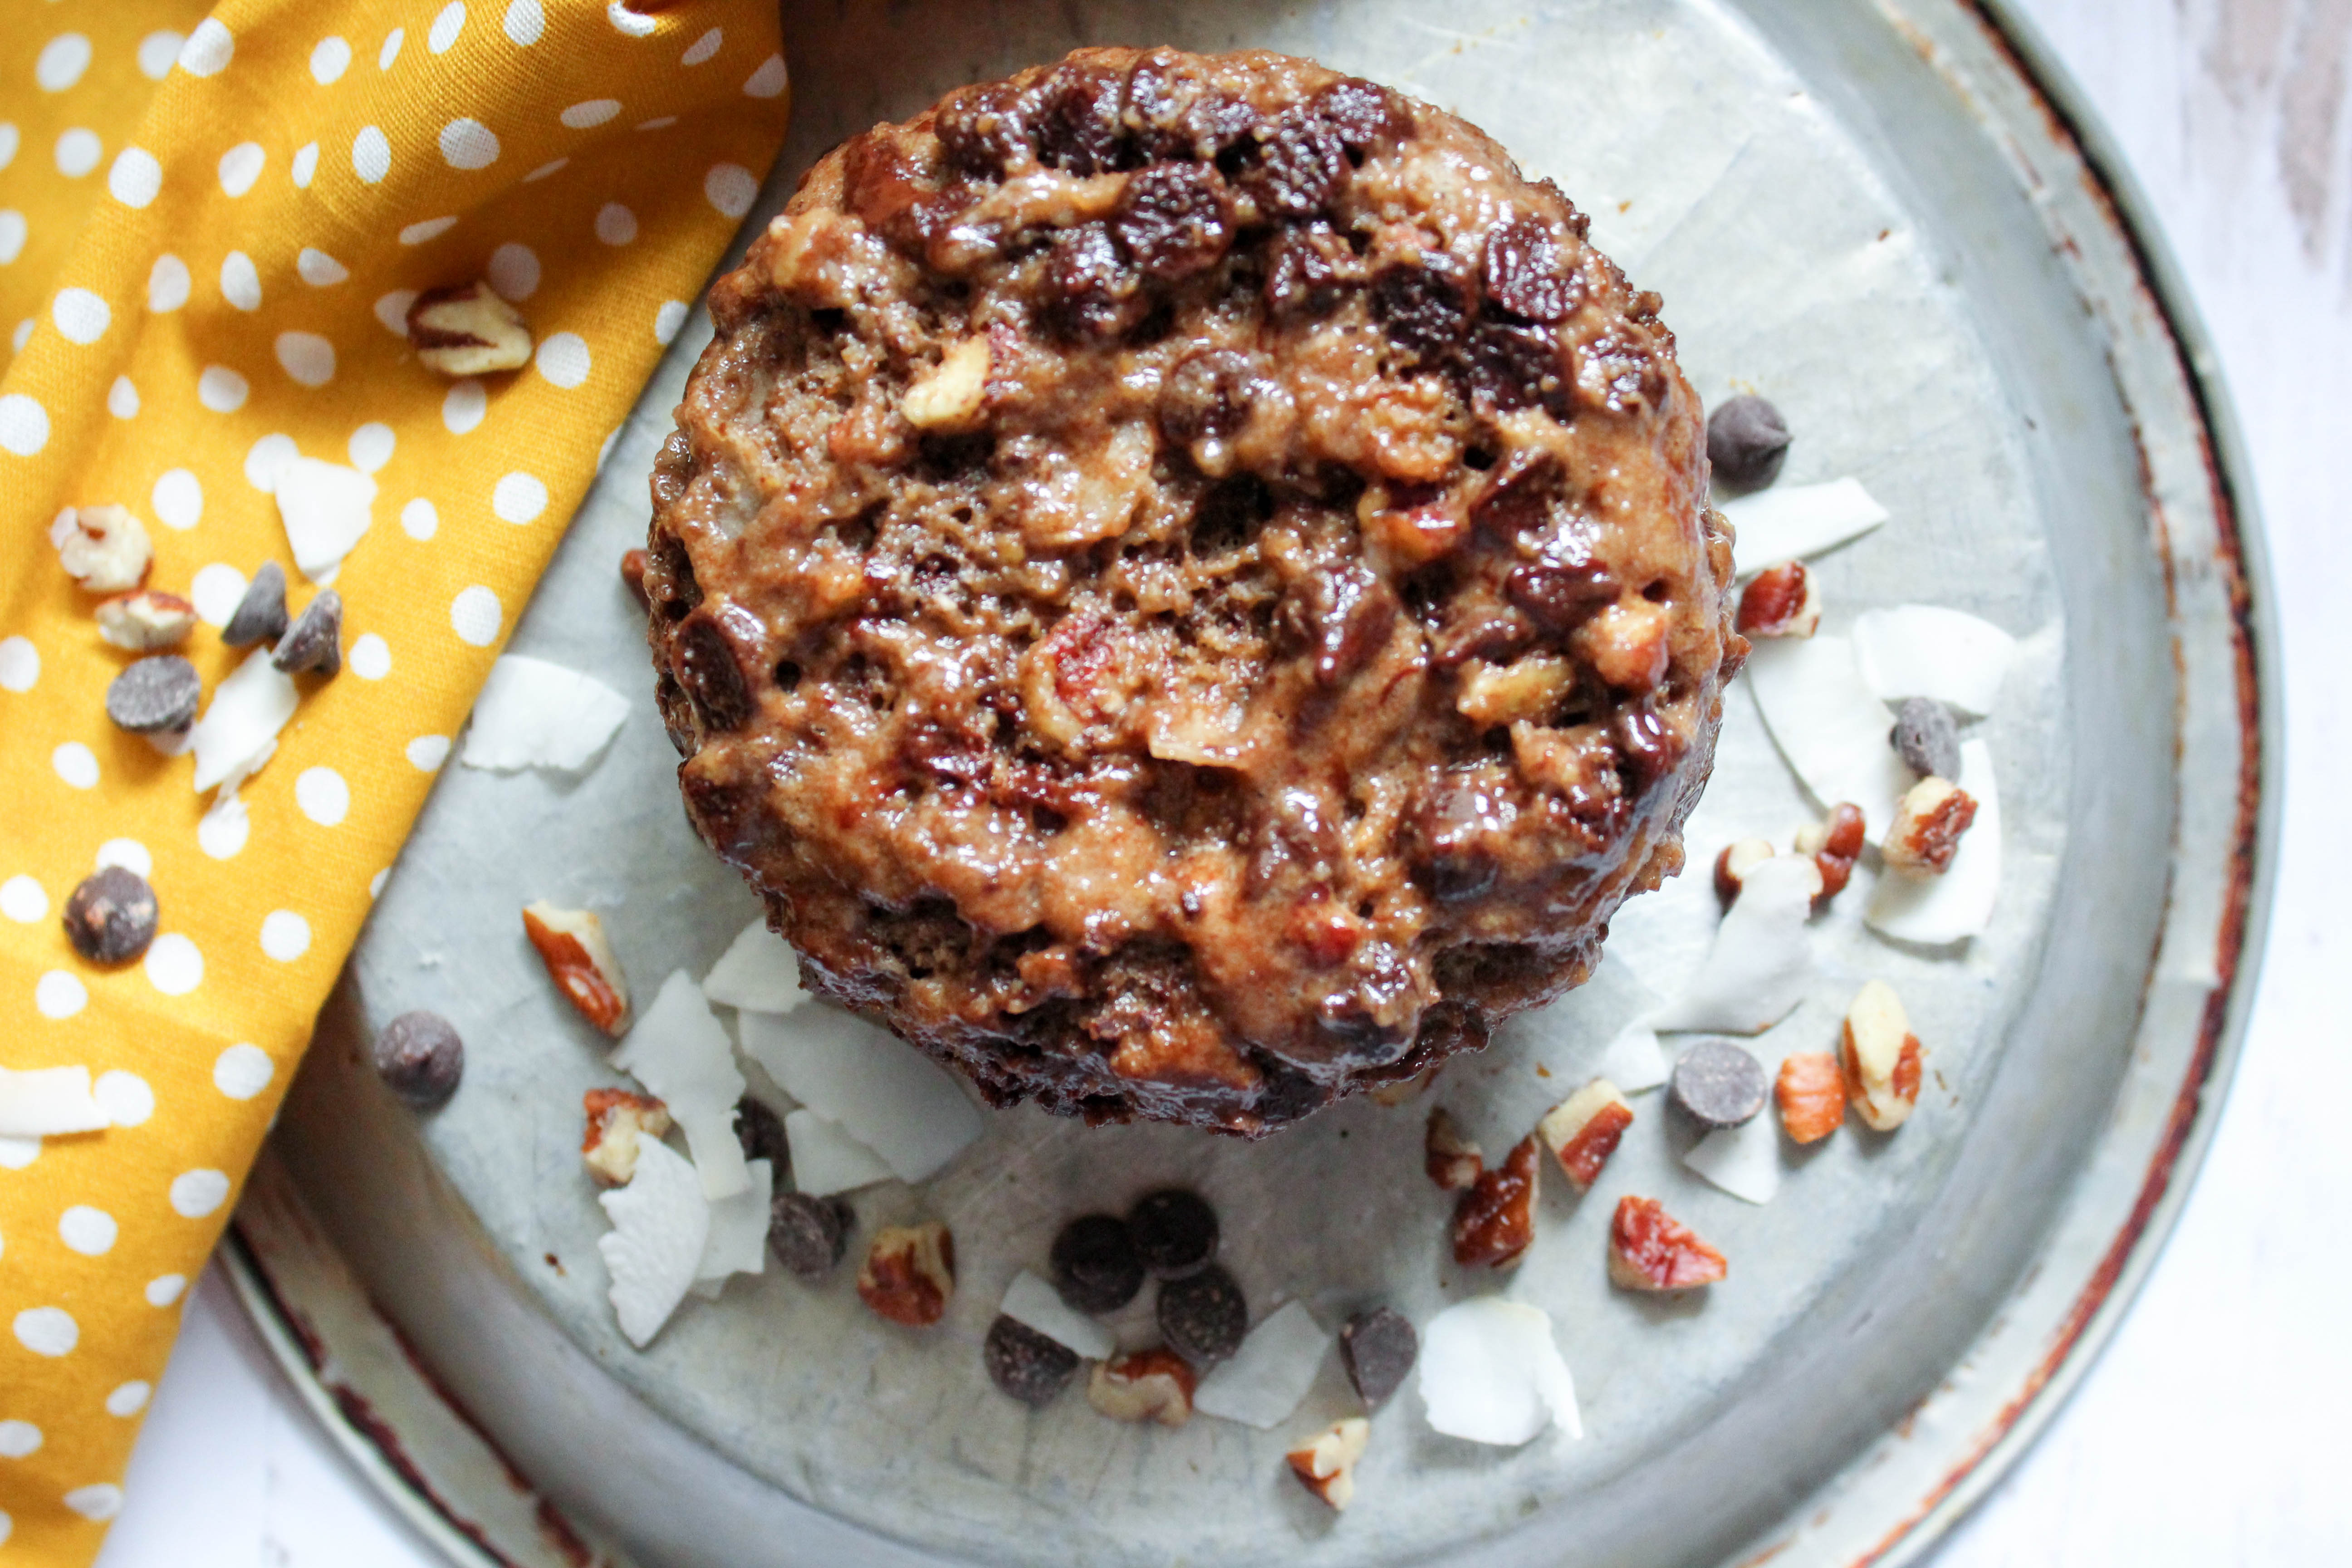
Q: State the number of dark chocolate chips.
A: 15